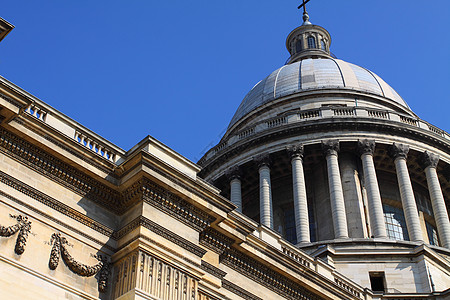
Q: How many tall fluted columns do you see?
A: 7